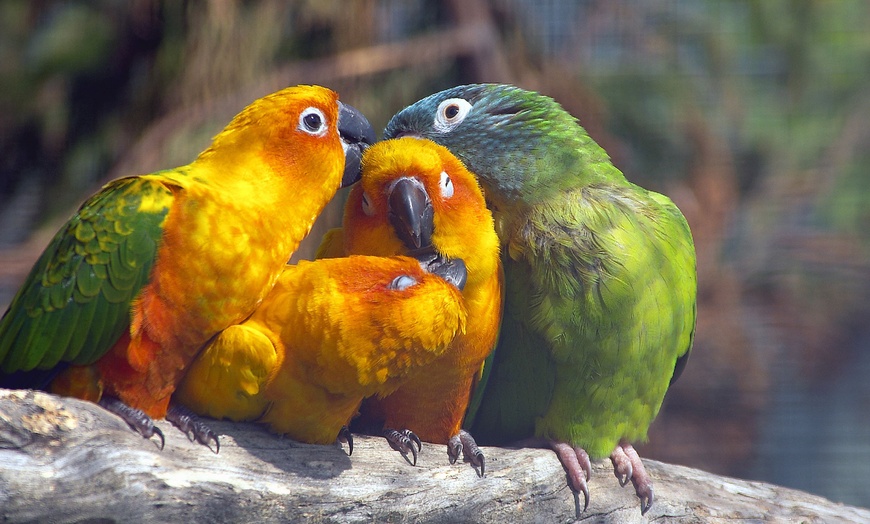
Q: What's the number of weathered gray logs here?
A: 1